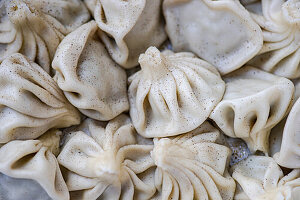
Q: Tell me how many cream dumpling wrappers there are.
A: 13